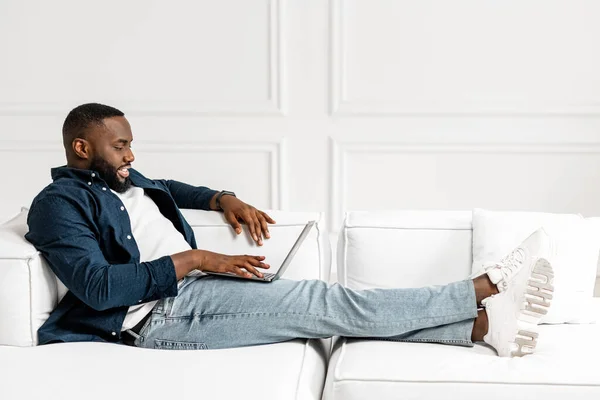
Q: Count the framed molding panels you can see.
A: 4